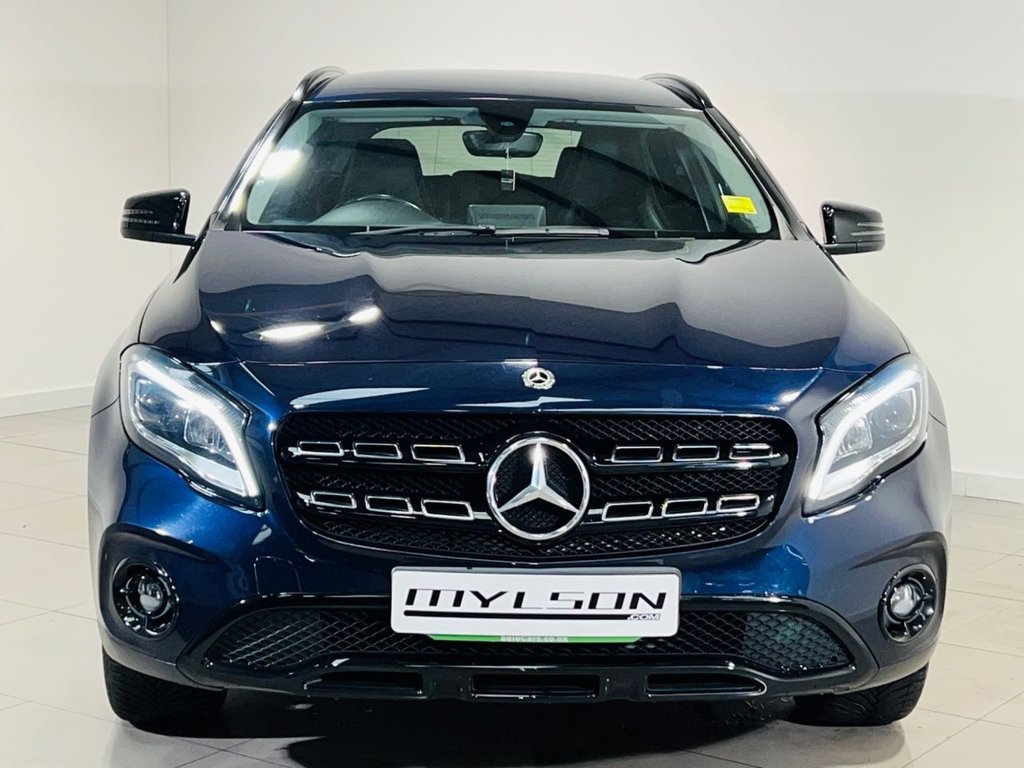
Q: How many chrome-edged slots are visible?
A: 12